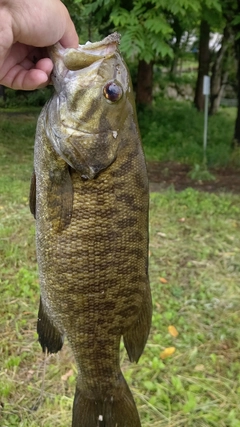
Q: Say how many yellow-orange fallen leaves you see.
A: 3